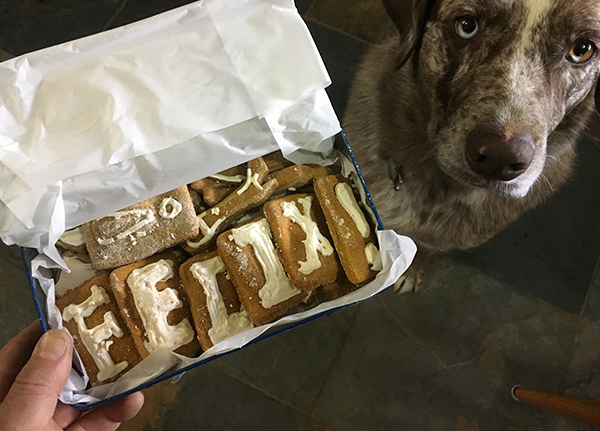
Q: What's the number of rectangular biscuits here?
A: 7